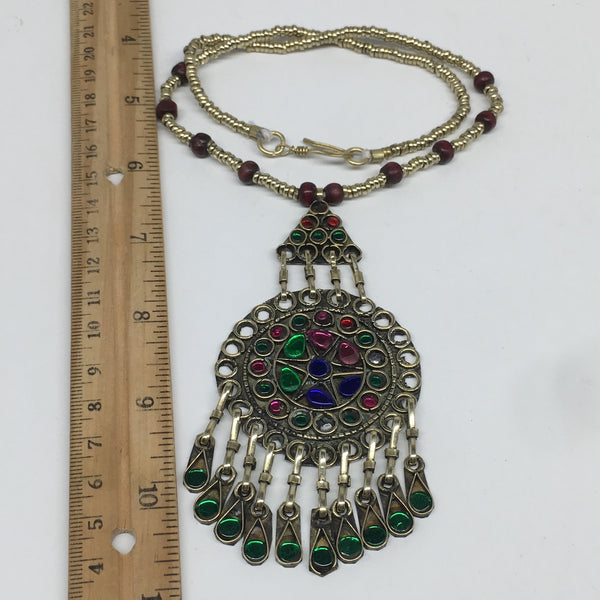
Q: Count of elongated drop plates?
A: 10